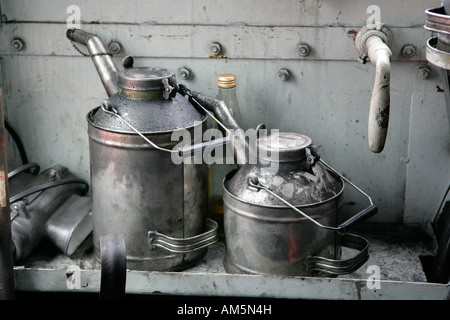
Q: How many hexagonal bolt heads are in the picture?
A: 8